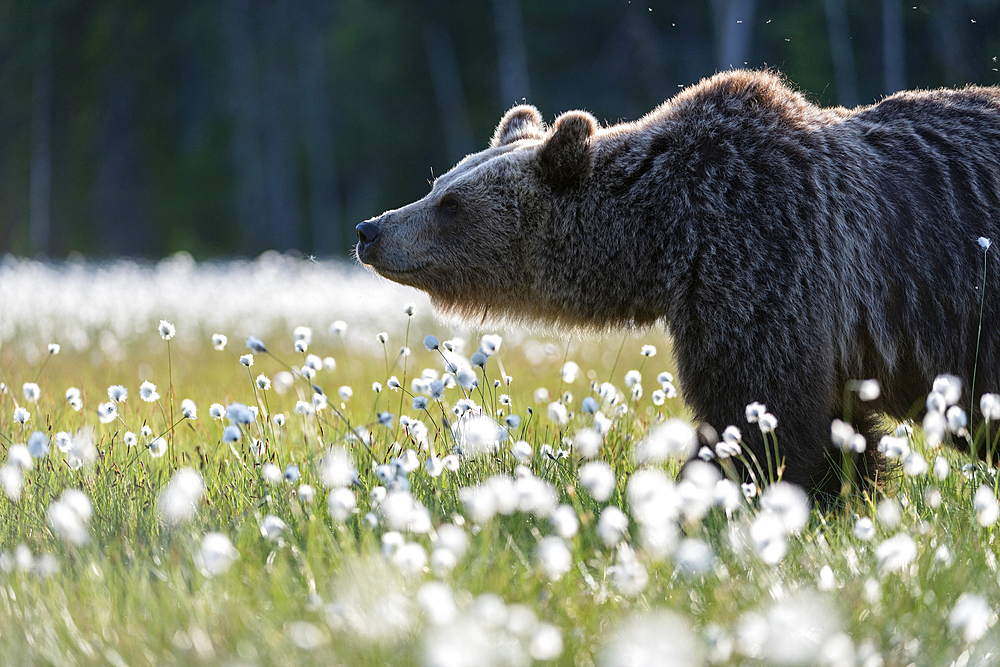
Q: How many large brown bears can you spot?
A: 1